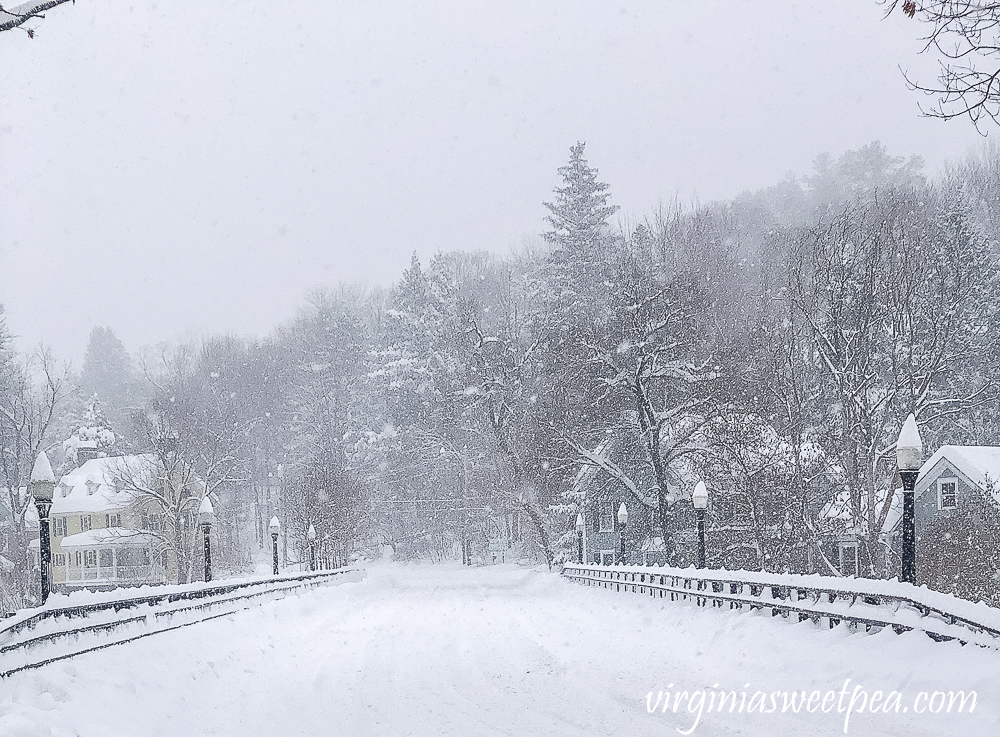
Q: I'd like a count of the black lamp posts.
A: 8